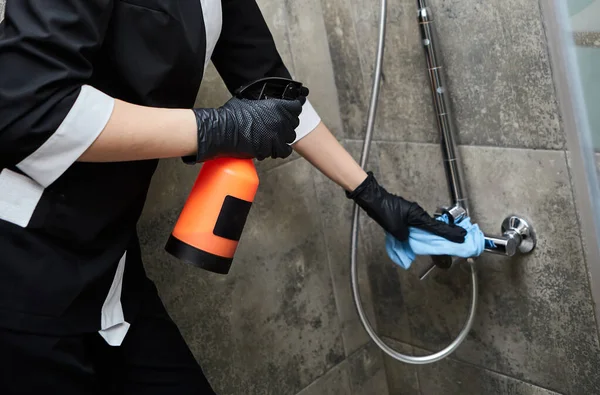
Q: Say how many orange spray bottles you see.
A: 1